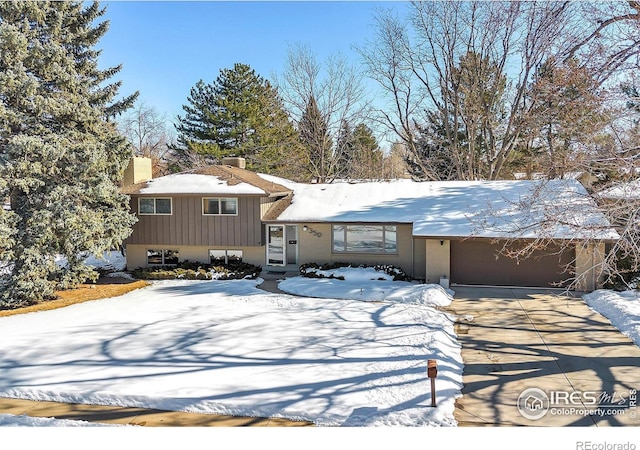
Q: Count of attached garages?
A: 1